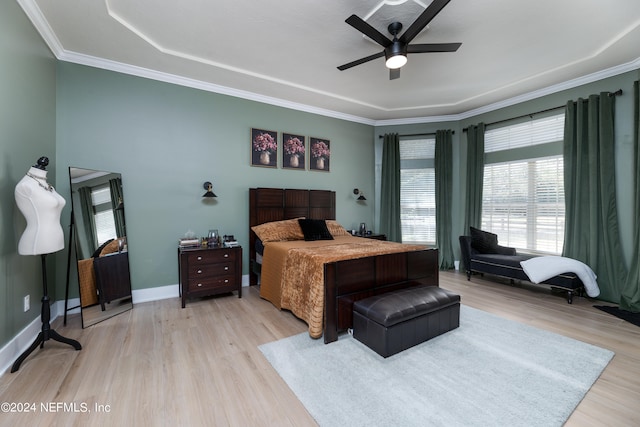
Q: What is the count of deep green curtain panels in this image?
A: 5